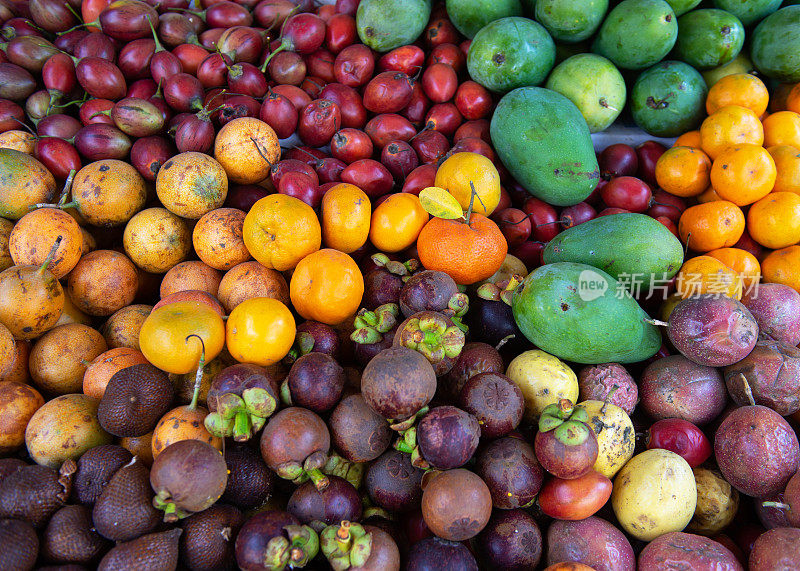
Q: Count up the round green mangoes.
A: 11